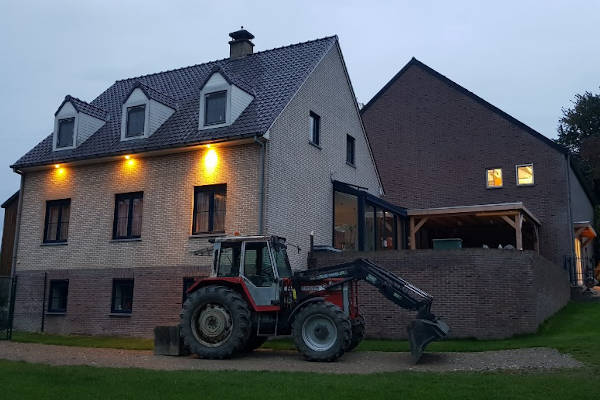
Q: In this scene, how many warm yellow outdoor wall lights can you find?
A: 3